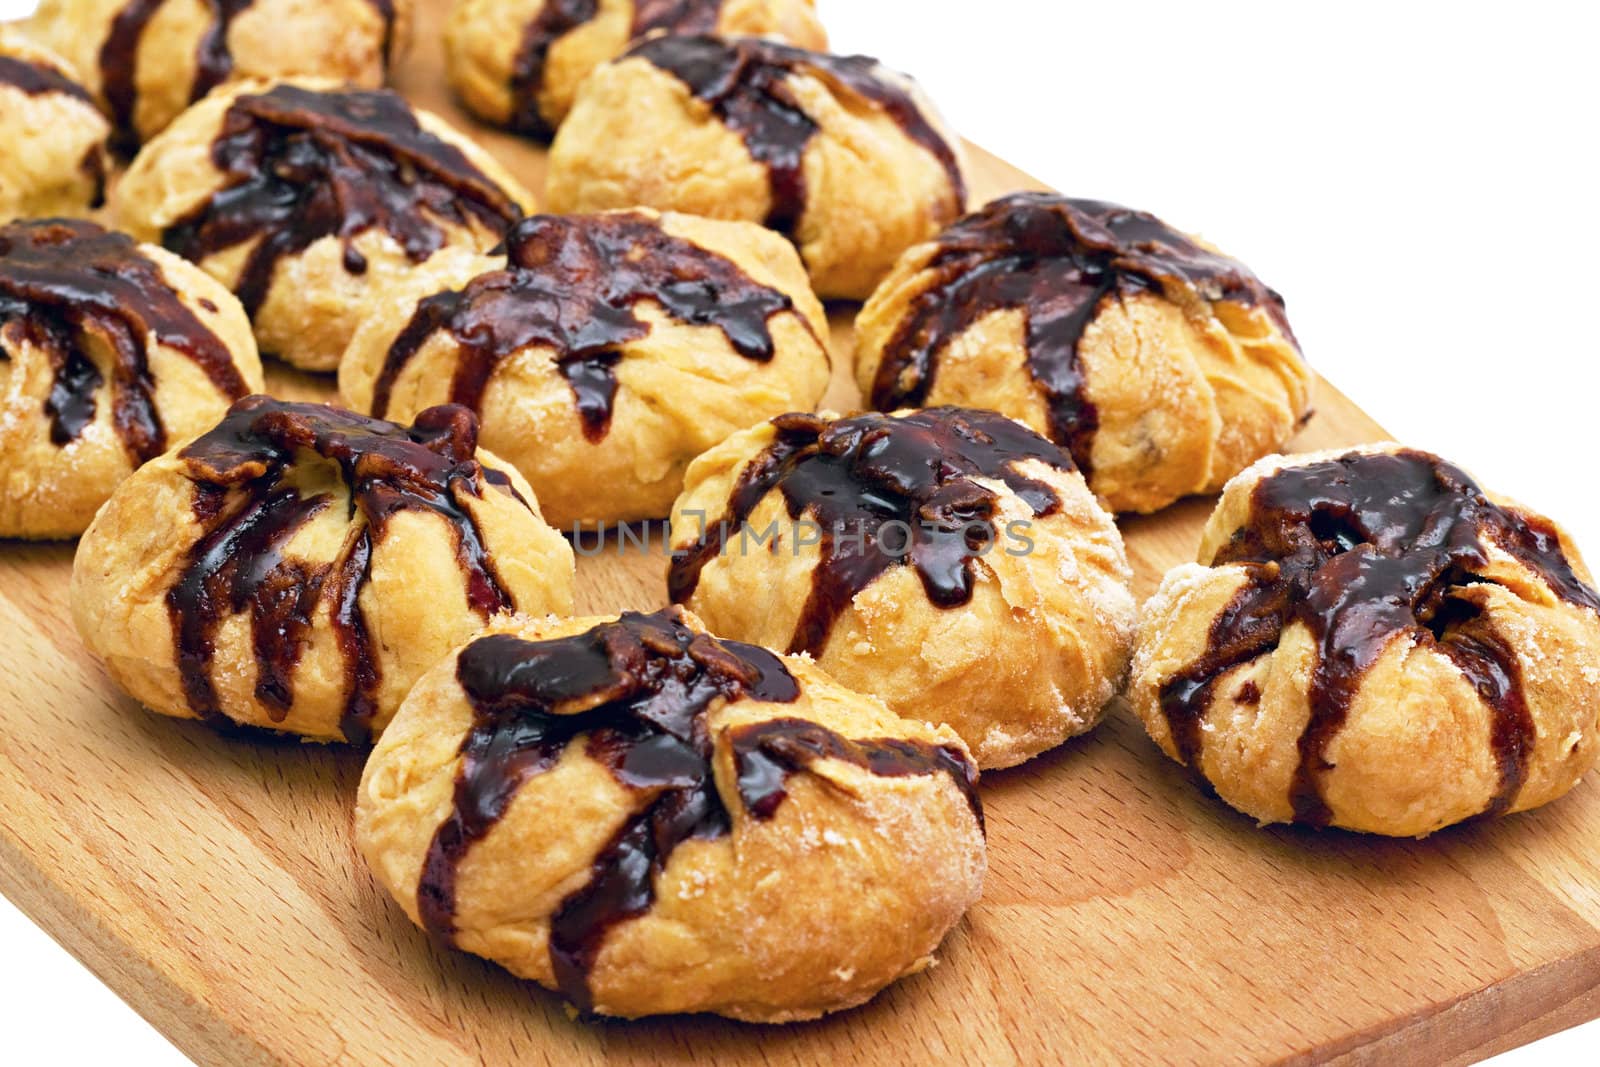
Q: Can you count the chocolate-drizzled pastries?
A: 12